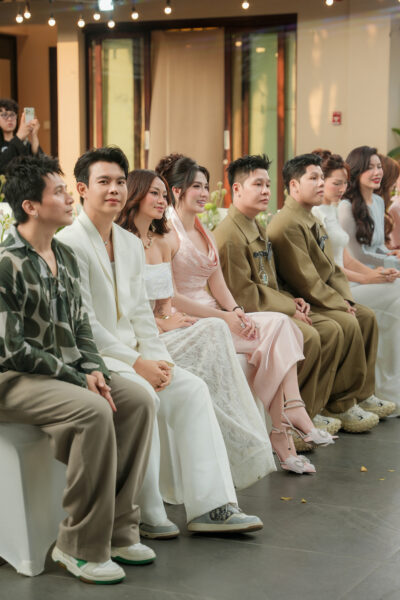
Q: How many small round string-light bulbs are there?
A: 10